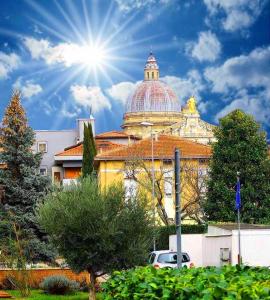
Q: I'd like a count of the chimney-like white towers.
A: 1